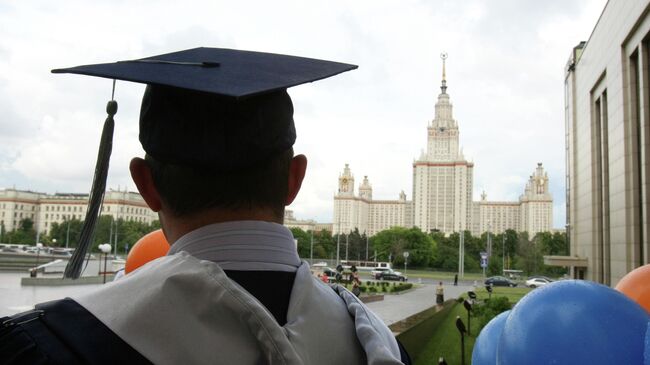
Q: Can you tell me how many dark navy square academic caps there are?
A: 1